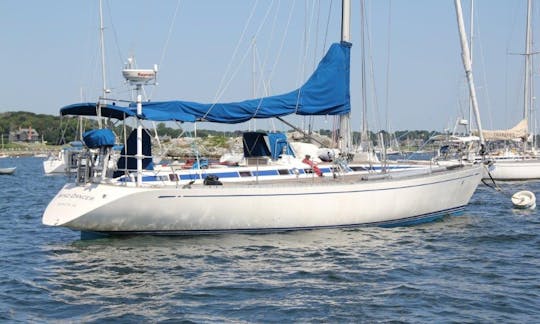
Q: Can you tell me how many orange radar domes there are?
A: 0